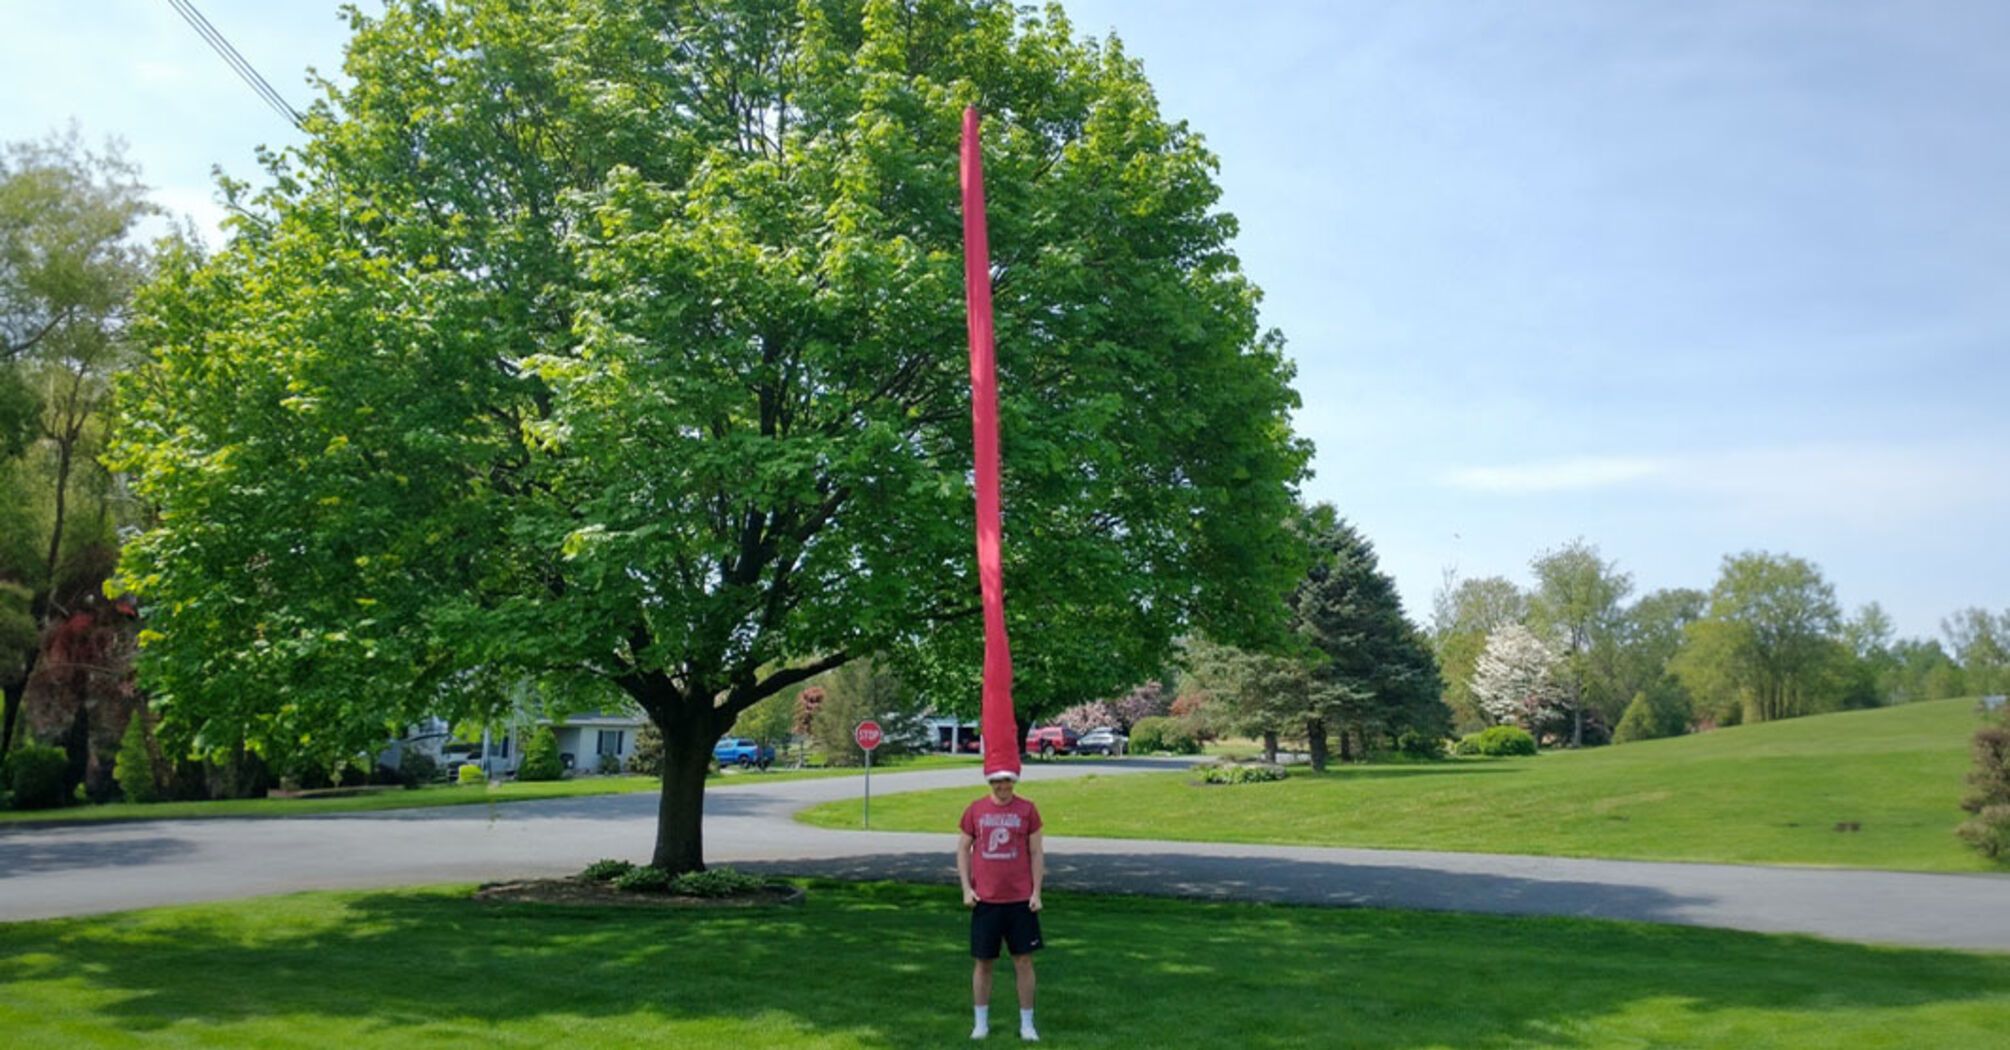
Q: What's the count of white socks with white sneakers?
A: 2